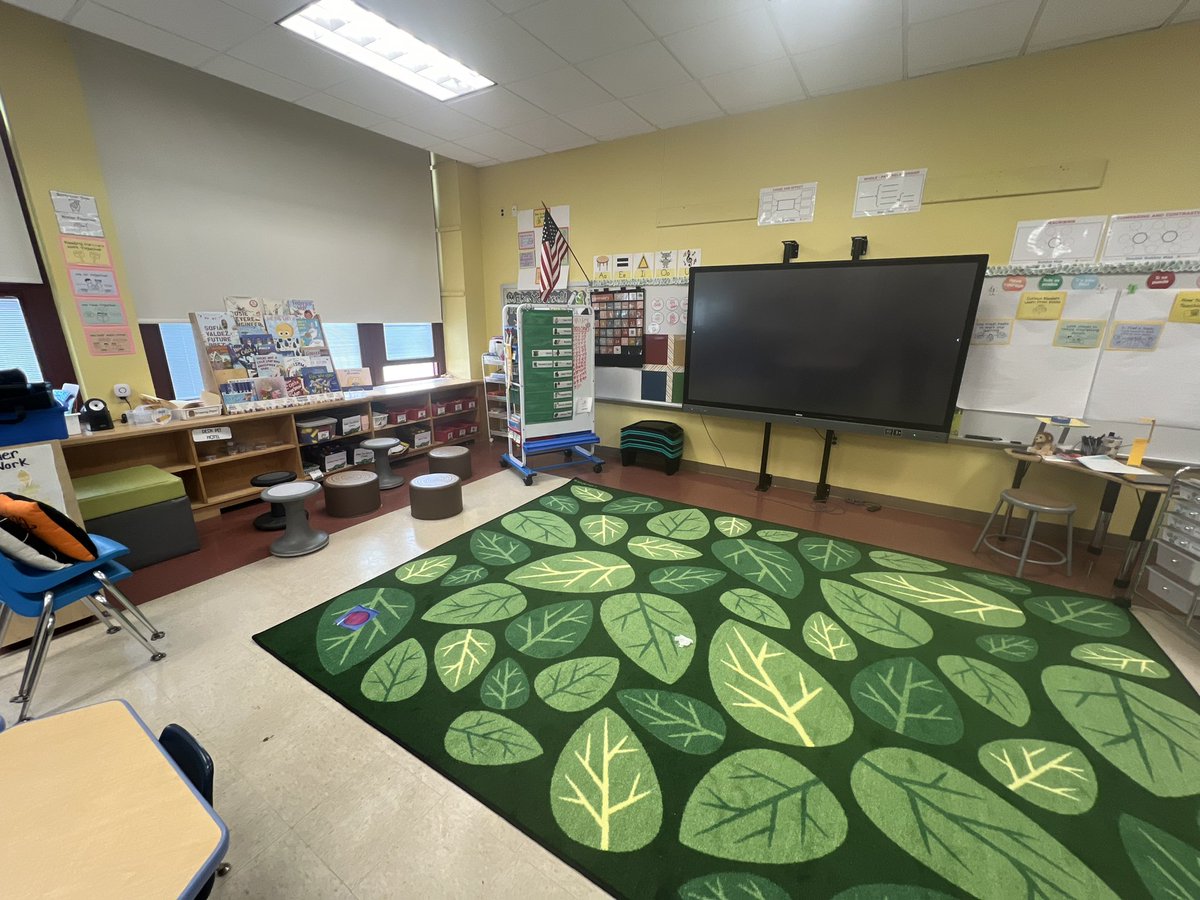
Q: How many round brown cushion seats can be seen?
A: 3